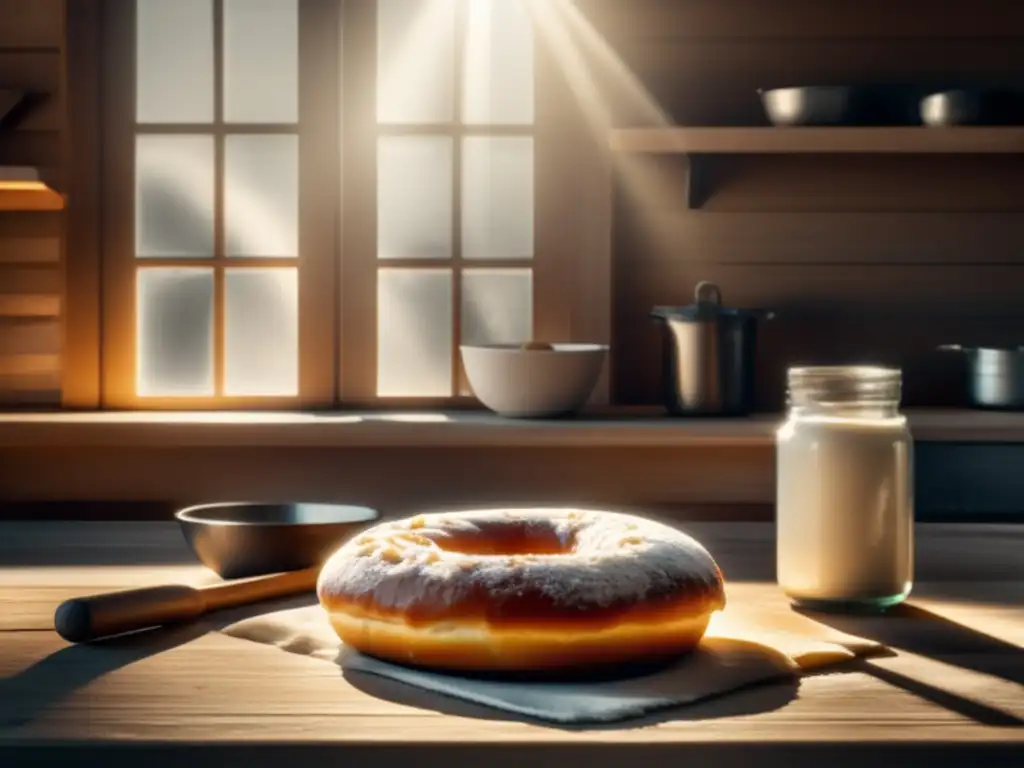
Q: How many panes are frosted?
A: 12